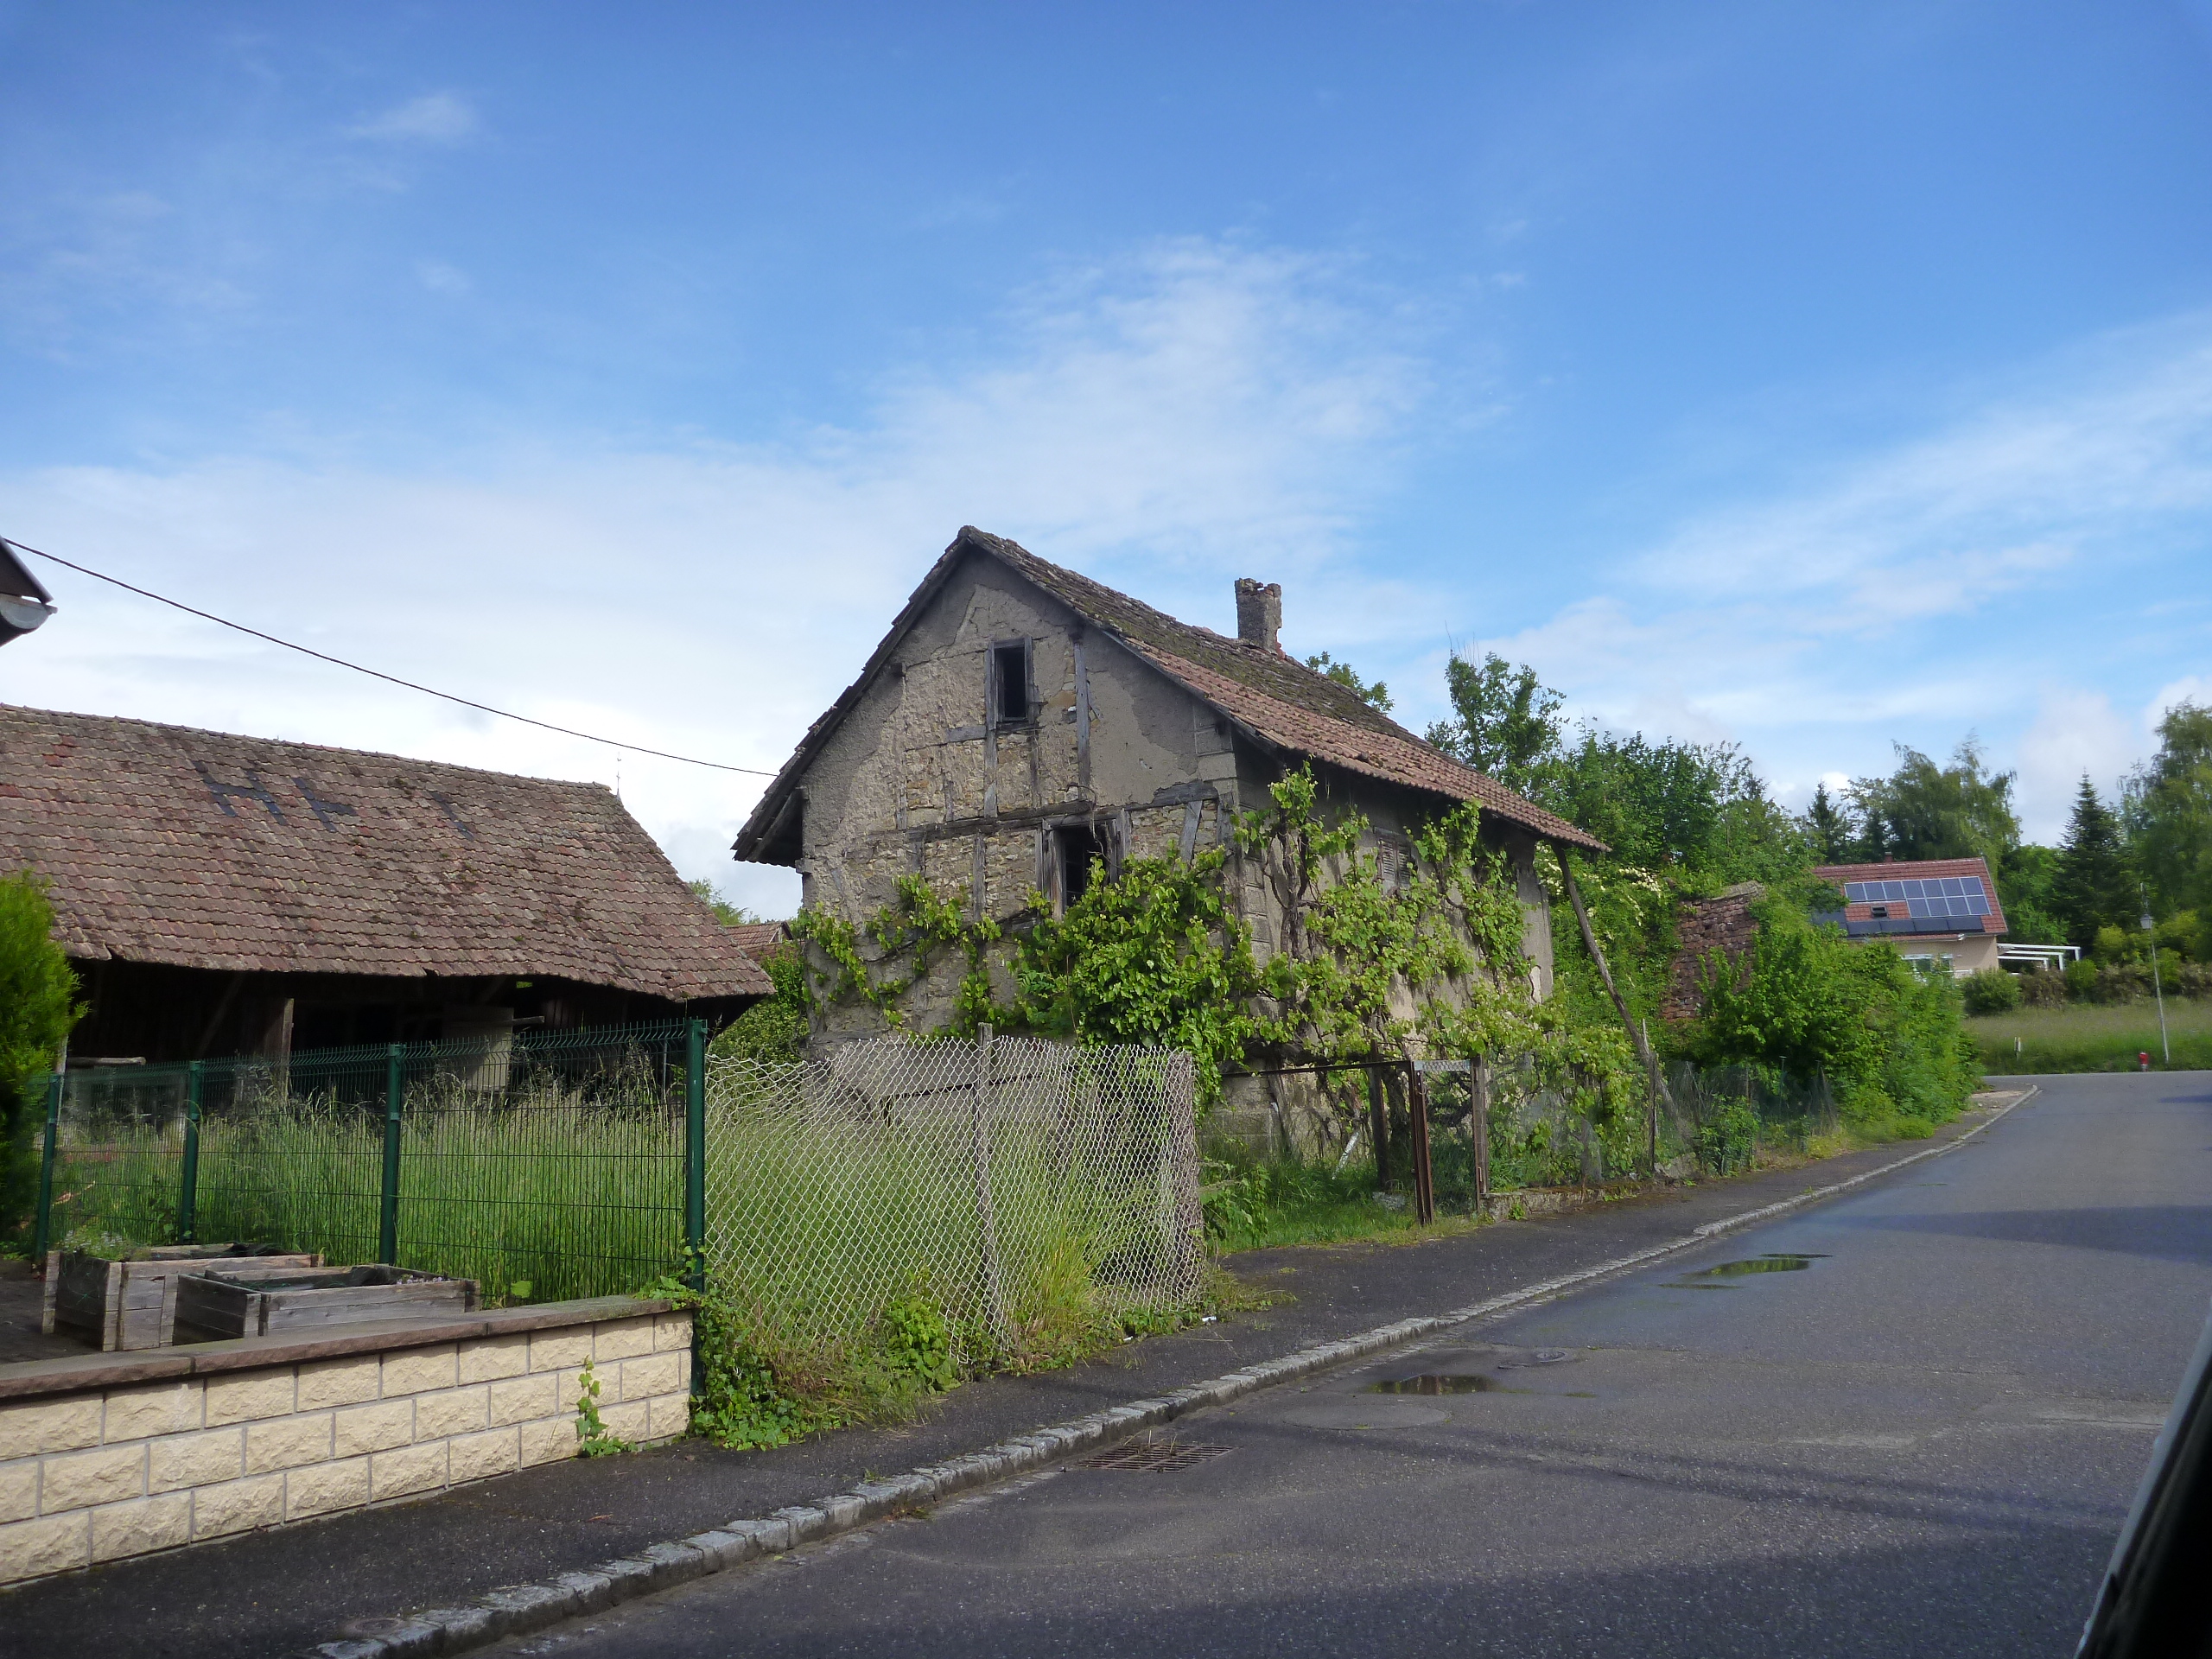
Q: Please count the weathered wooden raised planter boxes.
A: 2